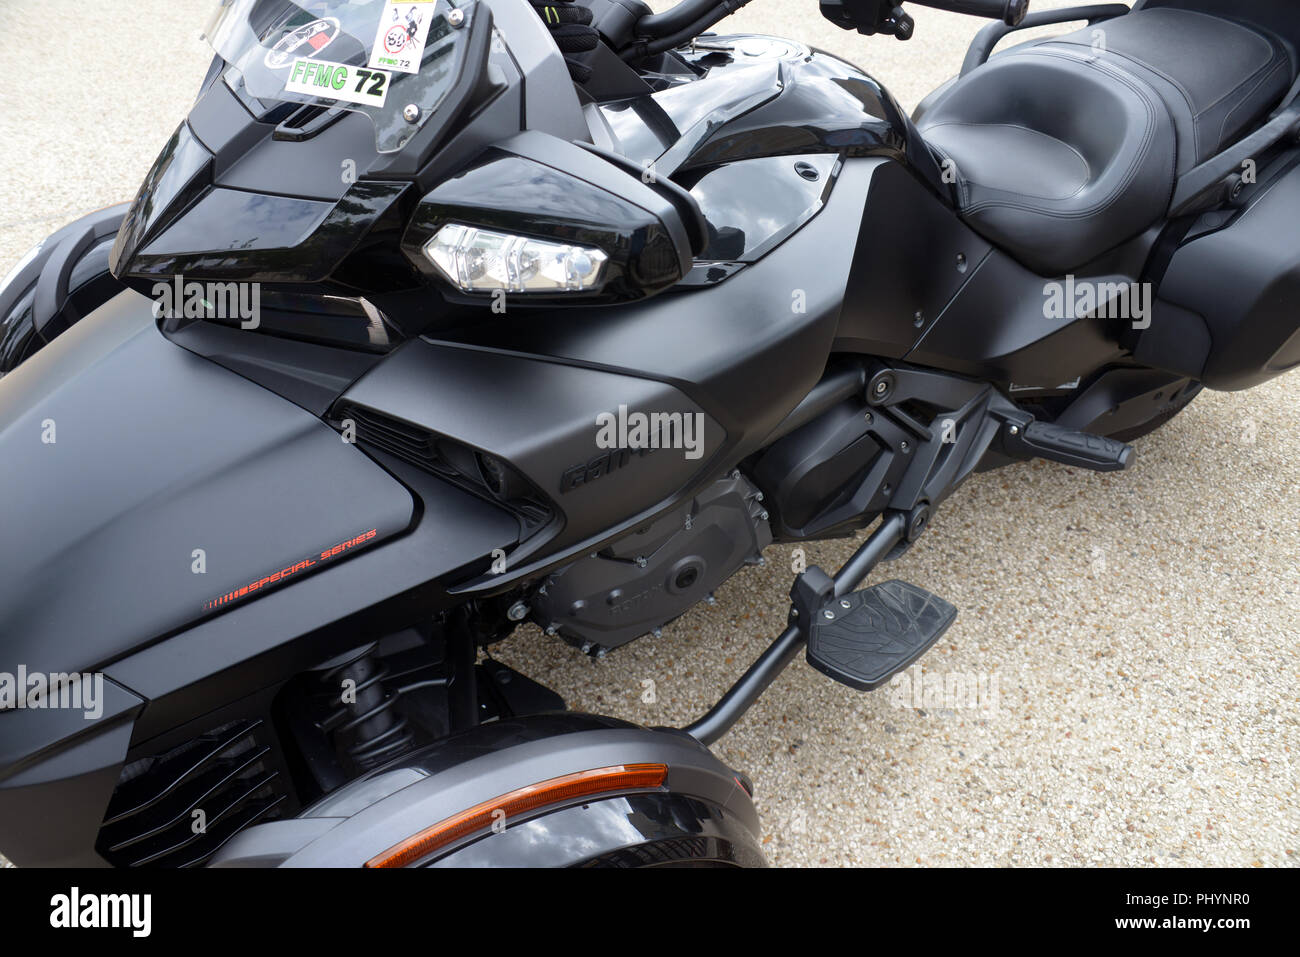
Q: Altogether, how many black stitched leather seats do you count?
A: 2